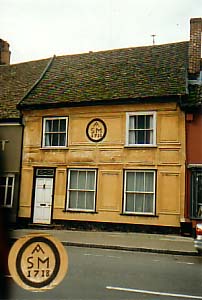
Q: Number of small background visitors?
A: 0